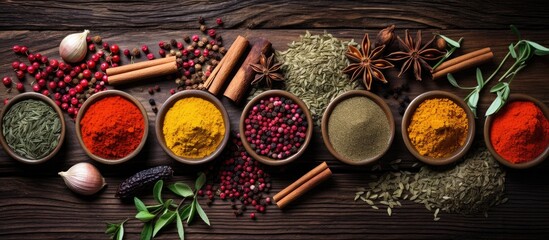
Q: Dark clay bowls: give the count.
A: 7